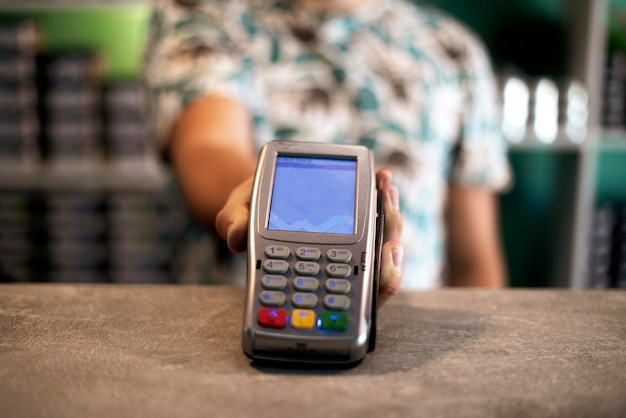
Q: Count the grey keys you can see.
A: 12